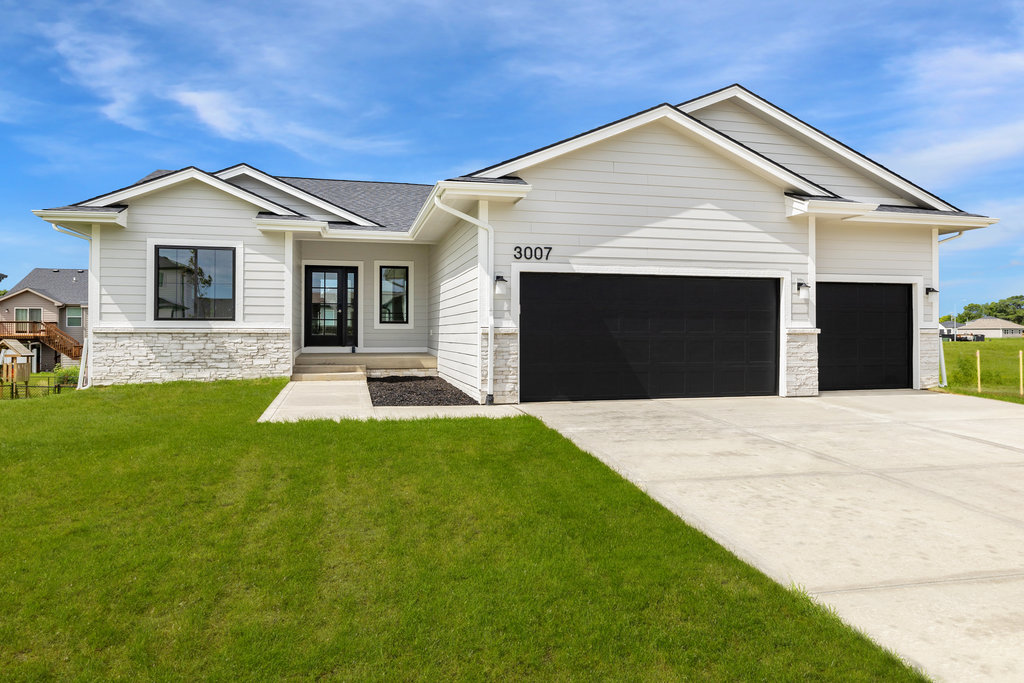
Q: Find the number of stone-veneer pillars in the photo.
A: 3